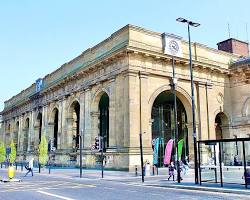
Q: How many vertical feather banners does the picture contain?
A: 3